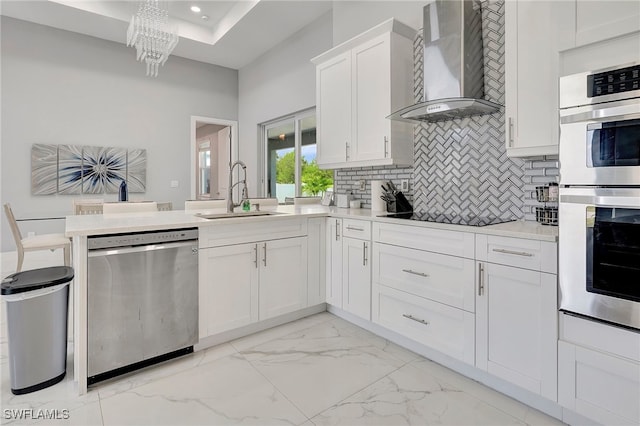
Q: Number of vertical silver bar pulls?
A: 8